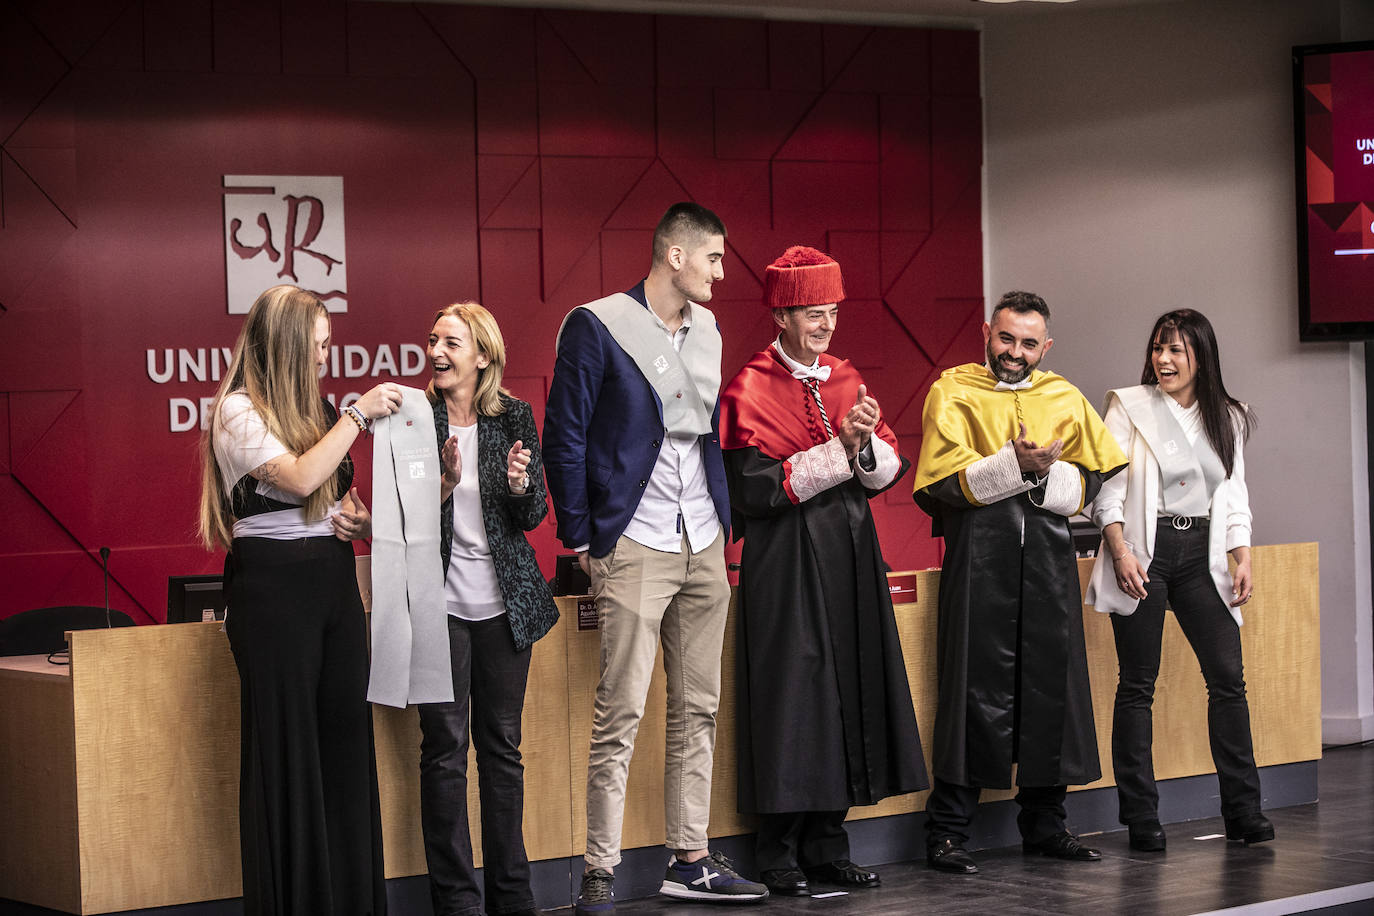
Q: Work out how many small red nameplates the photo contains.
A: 2